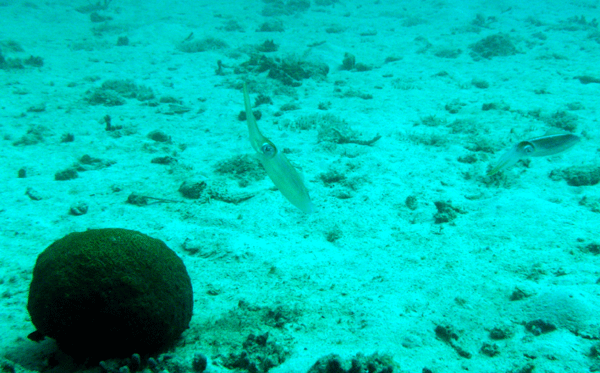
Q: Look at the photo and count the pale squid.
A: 2